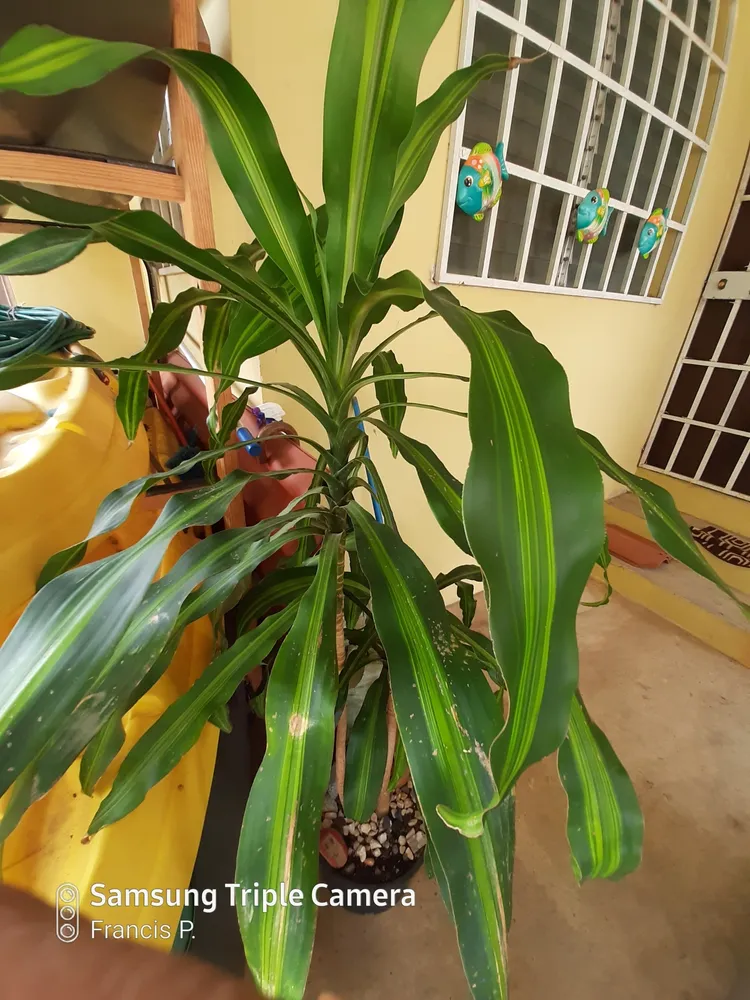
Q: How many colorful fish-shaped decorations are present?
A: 3